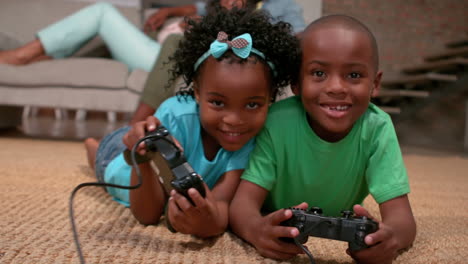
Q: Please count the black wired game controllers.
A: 2